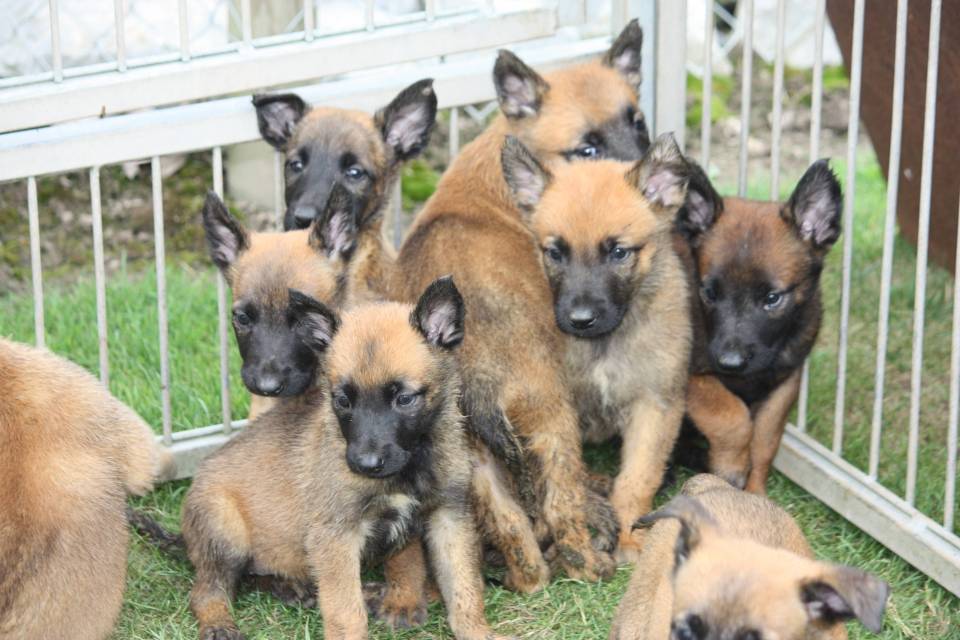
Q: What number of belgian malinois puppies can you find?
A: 8